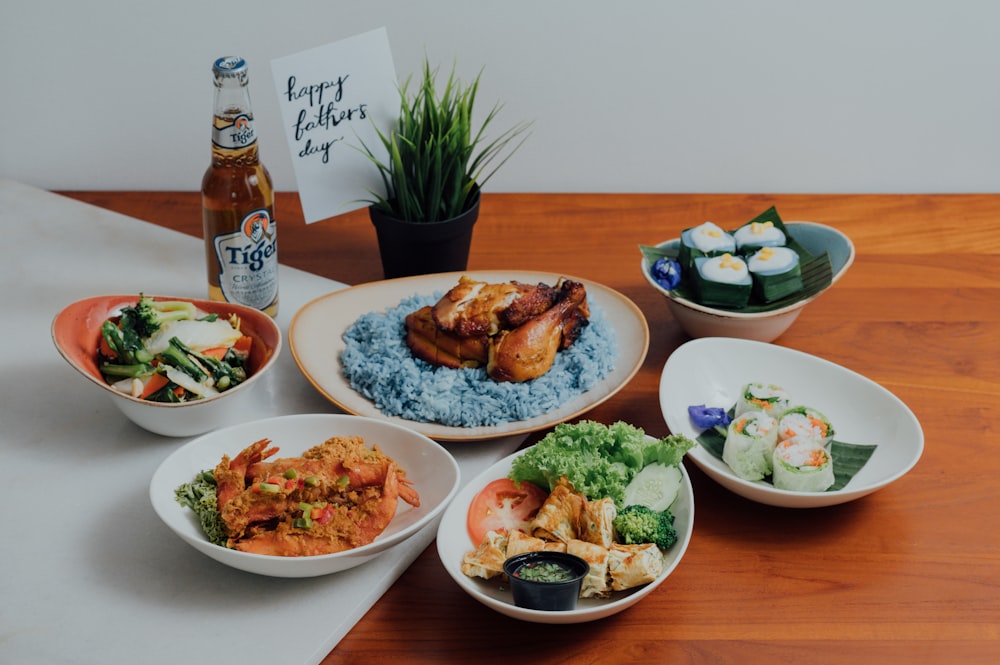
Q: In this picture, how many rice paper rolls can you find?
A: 4